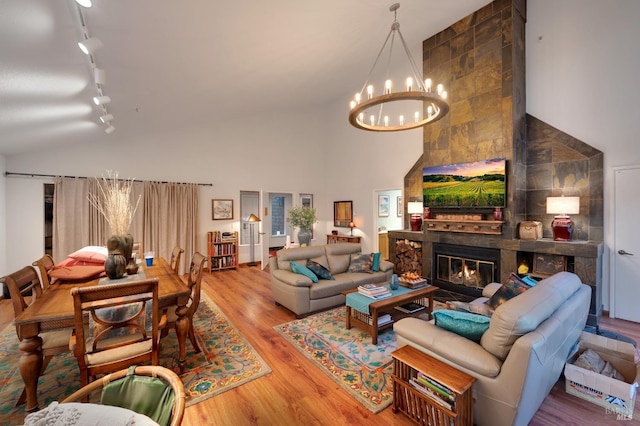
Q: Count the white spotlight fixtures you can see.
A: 6